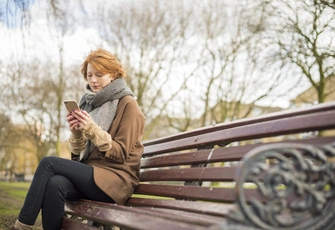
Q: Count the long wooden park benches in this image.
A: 1